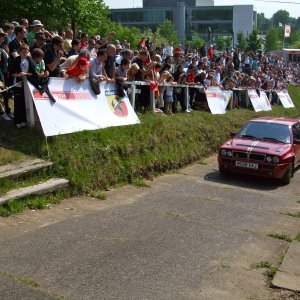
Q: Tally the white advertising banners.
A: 4